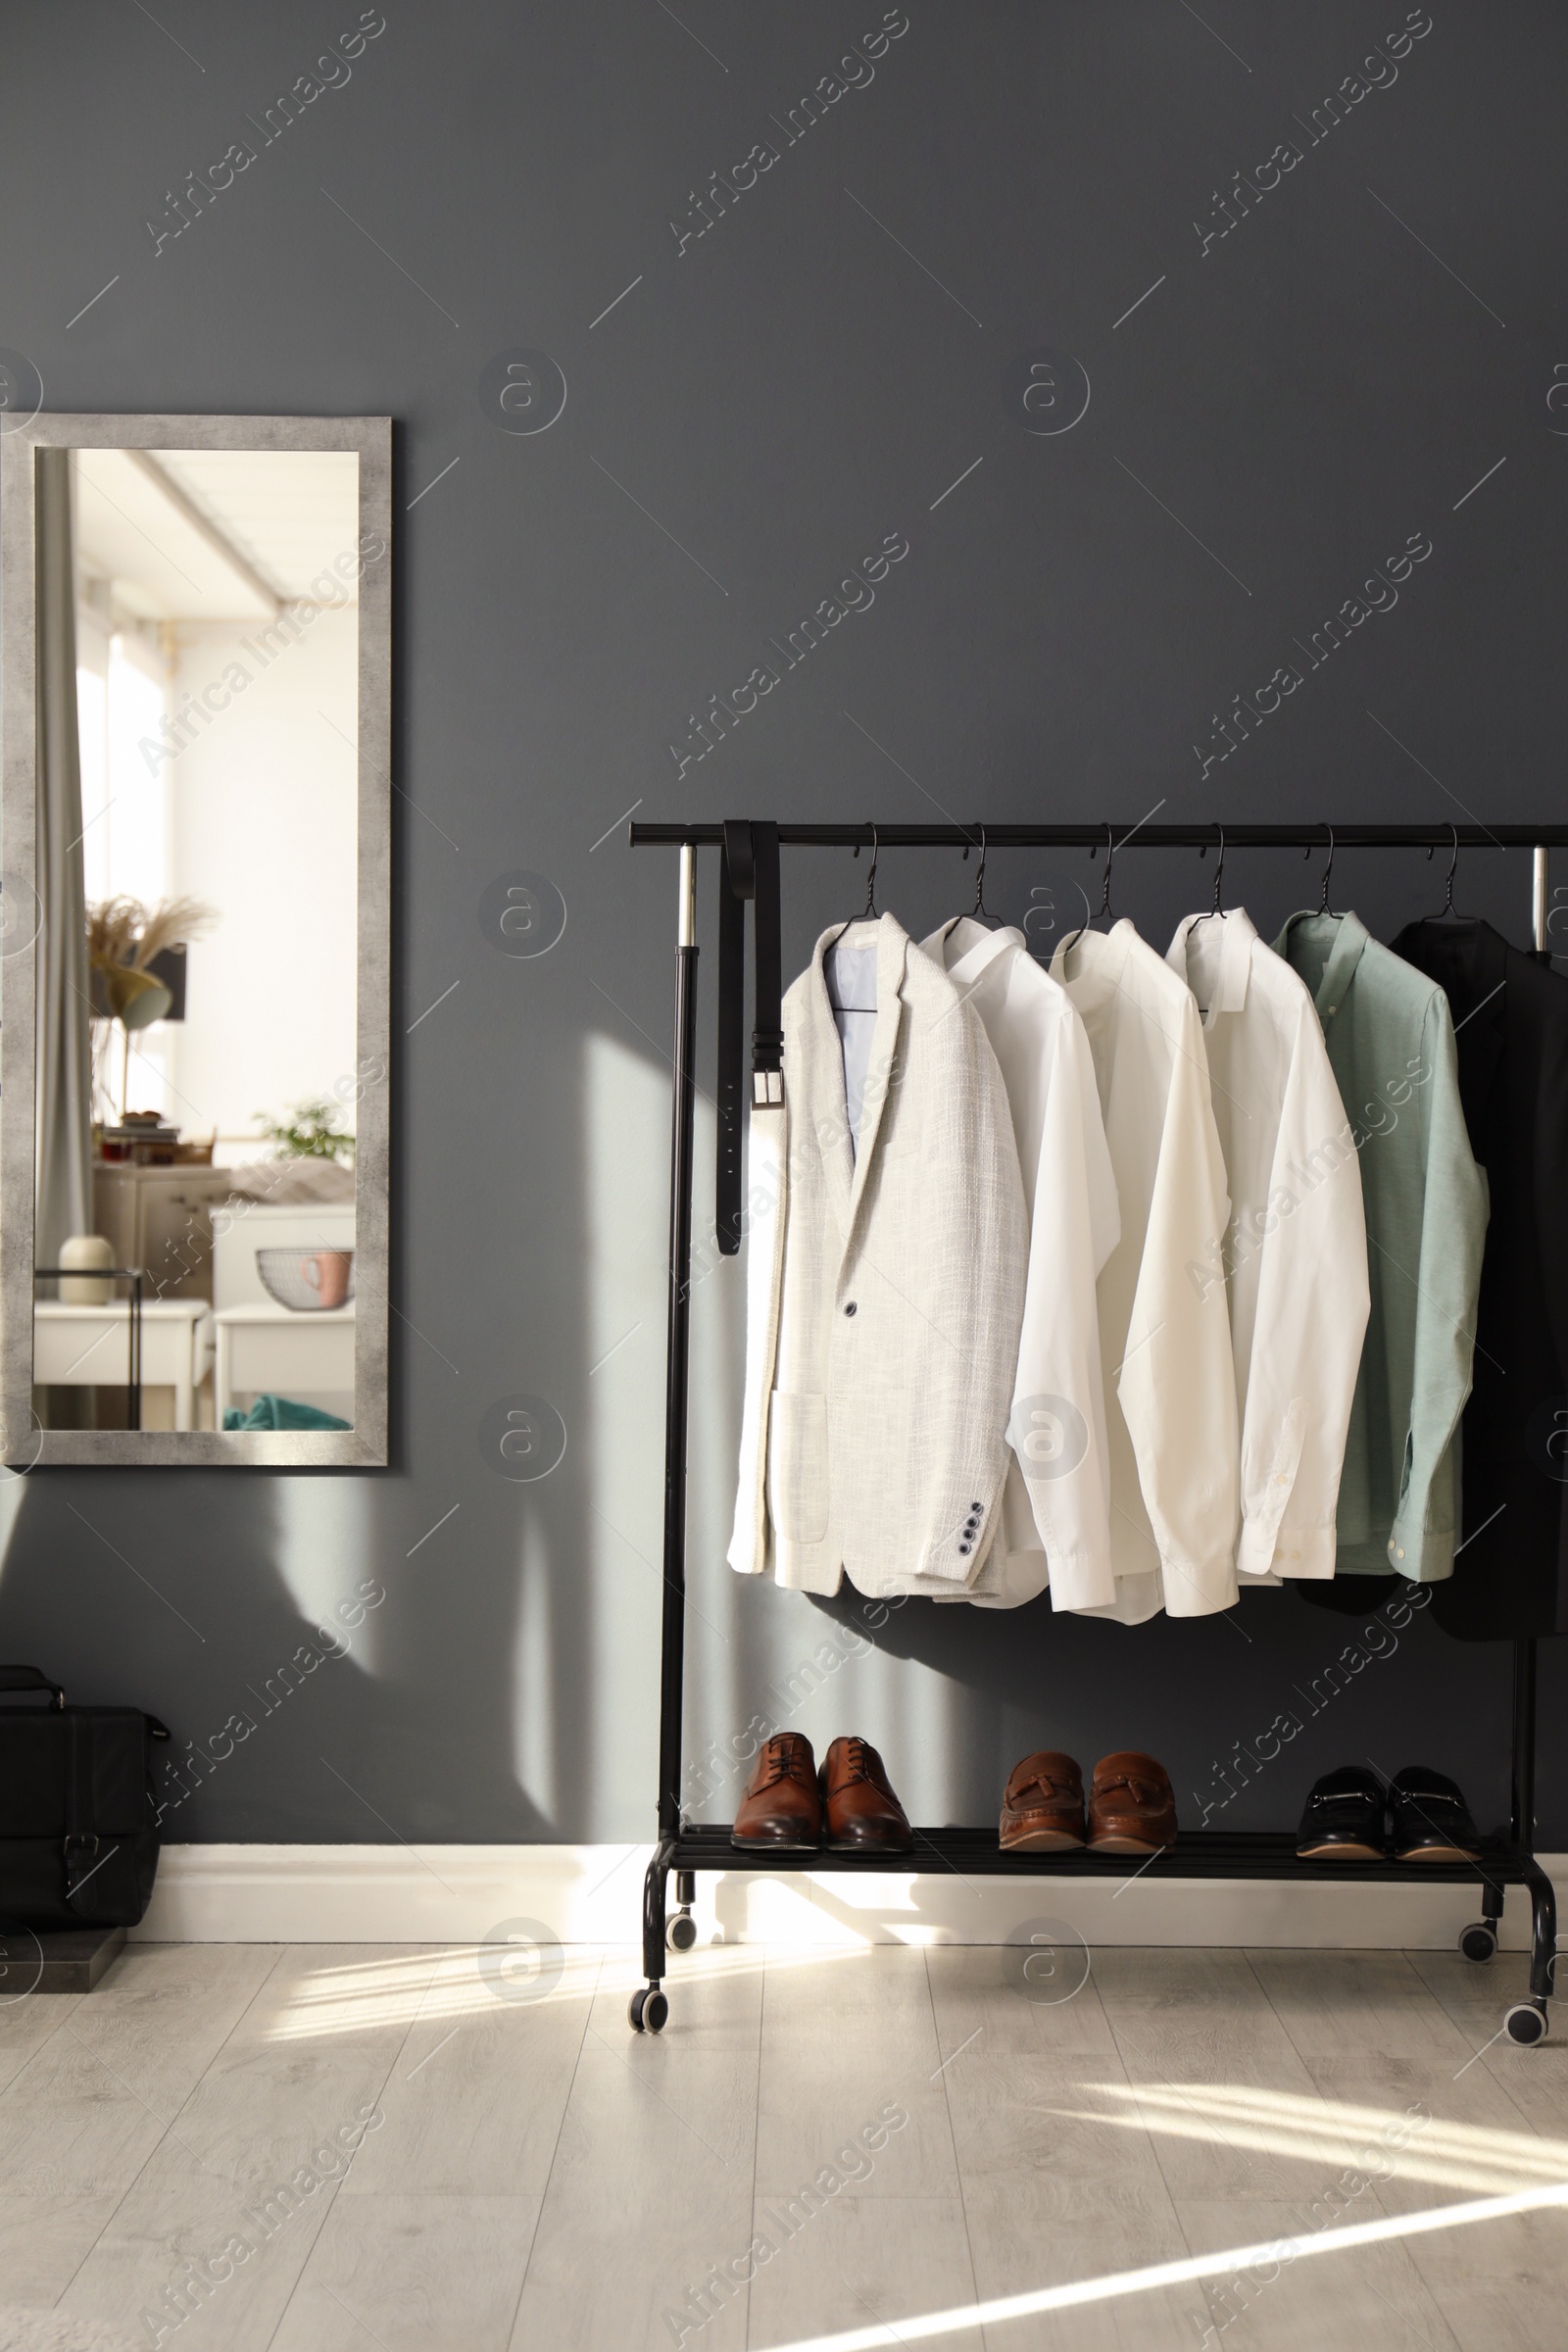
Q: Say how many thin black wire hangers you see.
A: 6